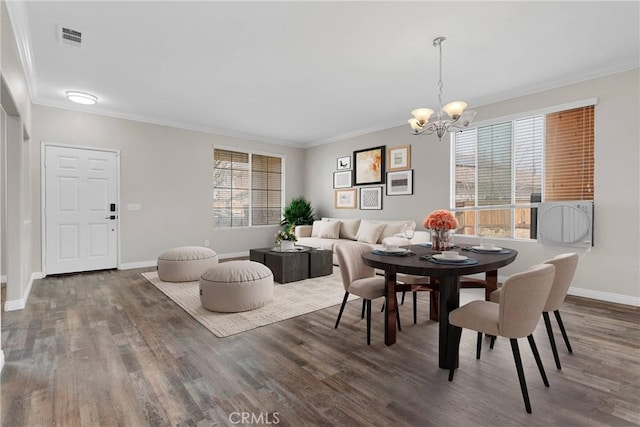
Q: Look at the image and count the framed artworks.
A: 7